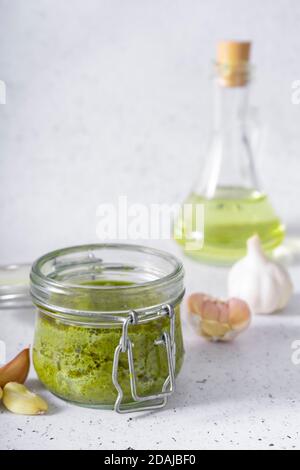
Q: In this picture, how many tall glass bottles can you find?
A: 1